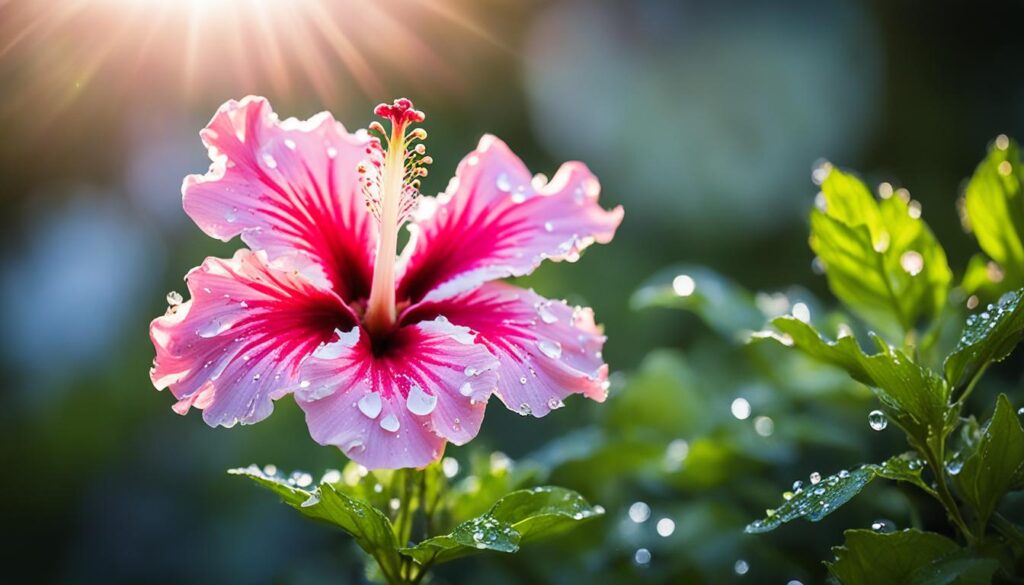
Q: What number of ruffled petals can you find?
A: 5